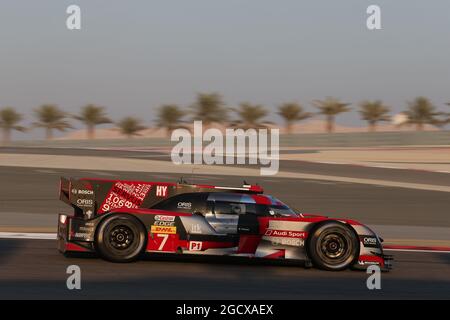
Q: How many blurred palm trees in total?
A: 11